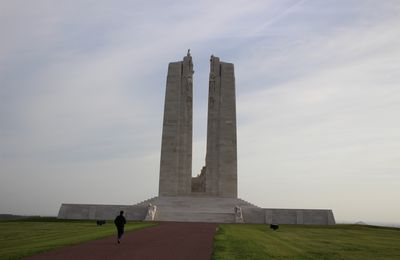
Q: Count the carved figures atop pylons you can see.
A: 2